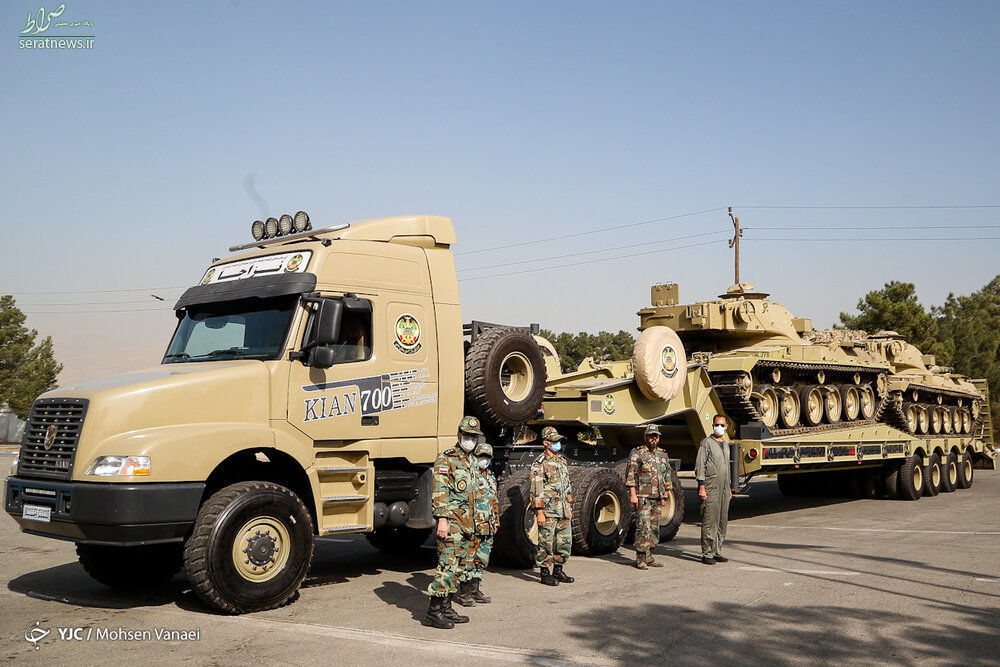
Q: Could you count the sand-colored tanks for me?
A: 2